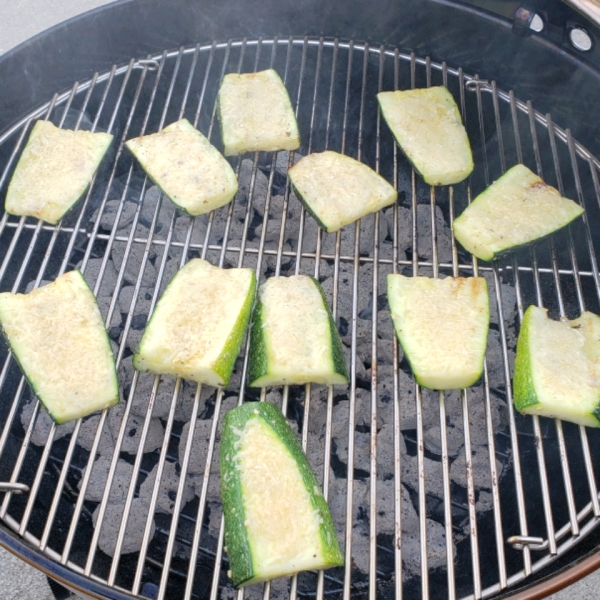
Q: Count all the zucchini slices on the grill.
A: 12